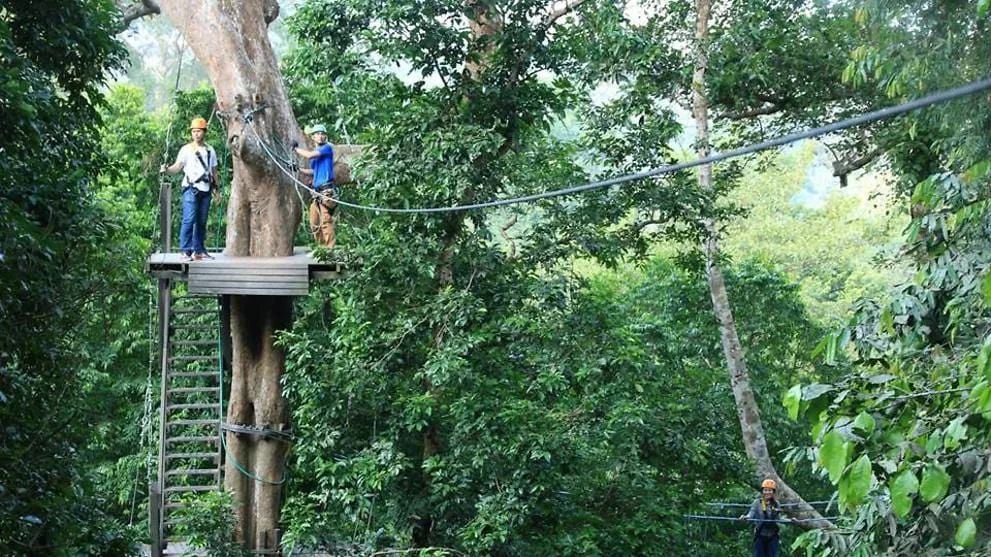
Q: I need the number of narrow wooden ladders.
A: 1